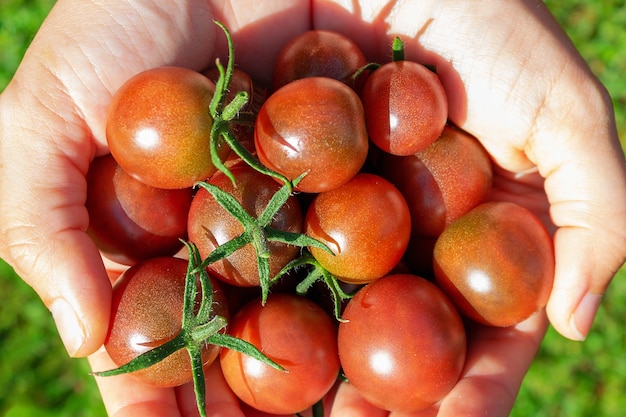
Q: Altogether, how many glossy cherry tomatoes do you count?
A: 13